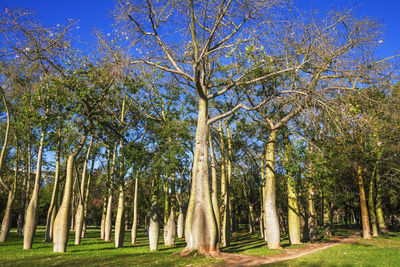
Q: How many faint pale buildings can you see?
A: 1